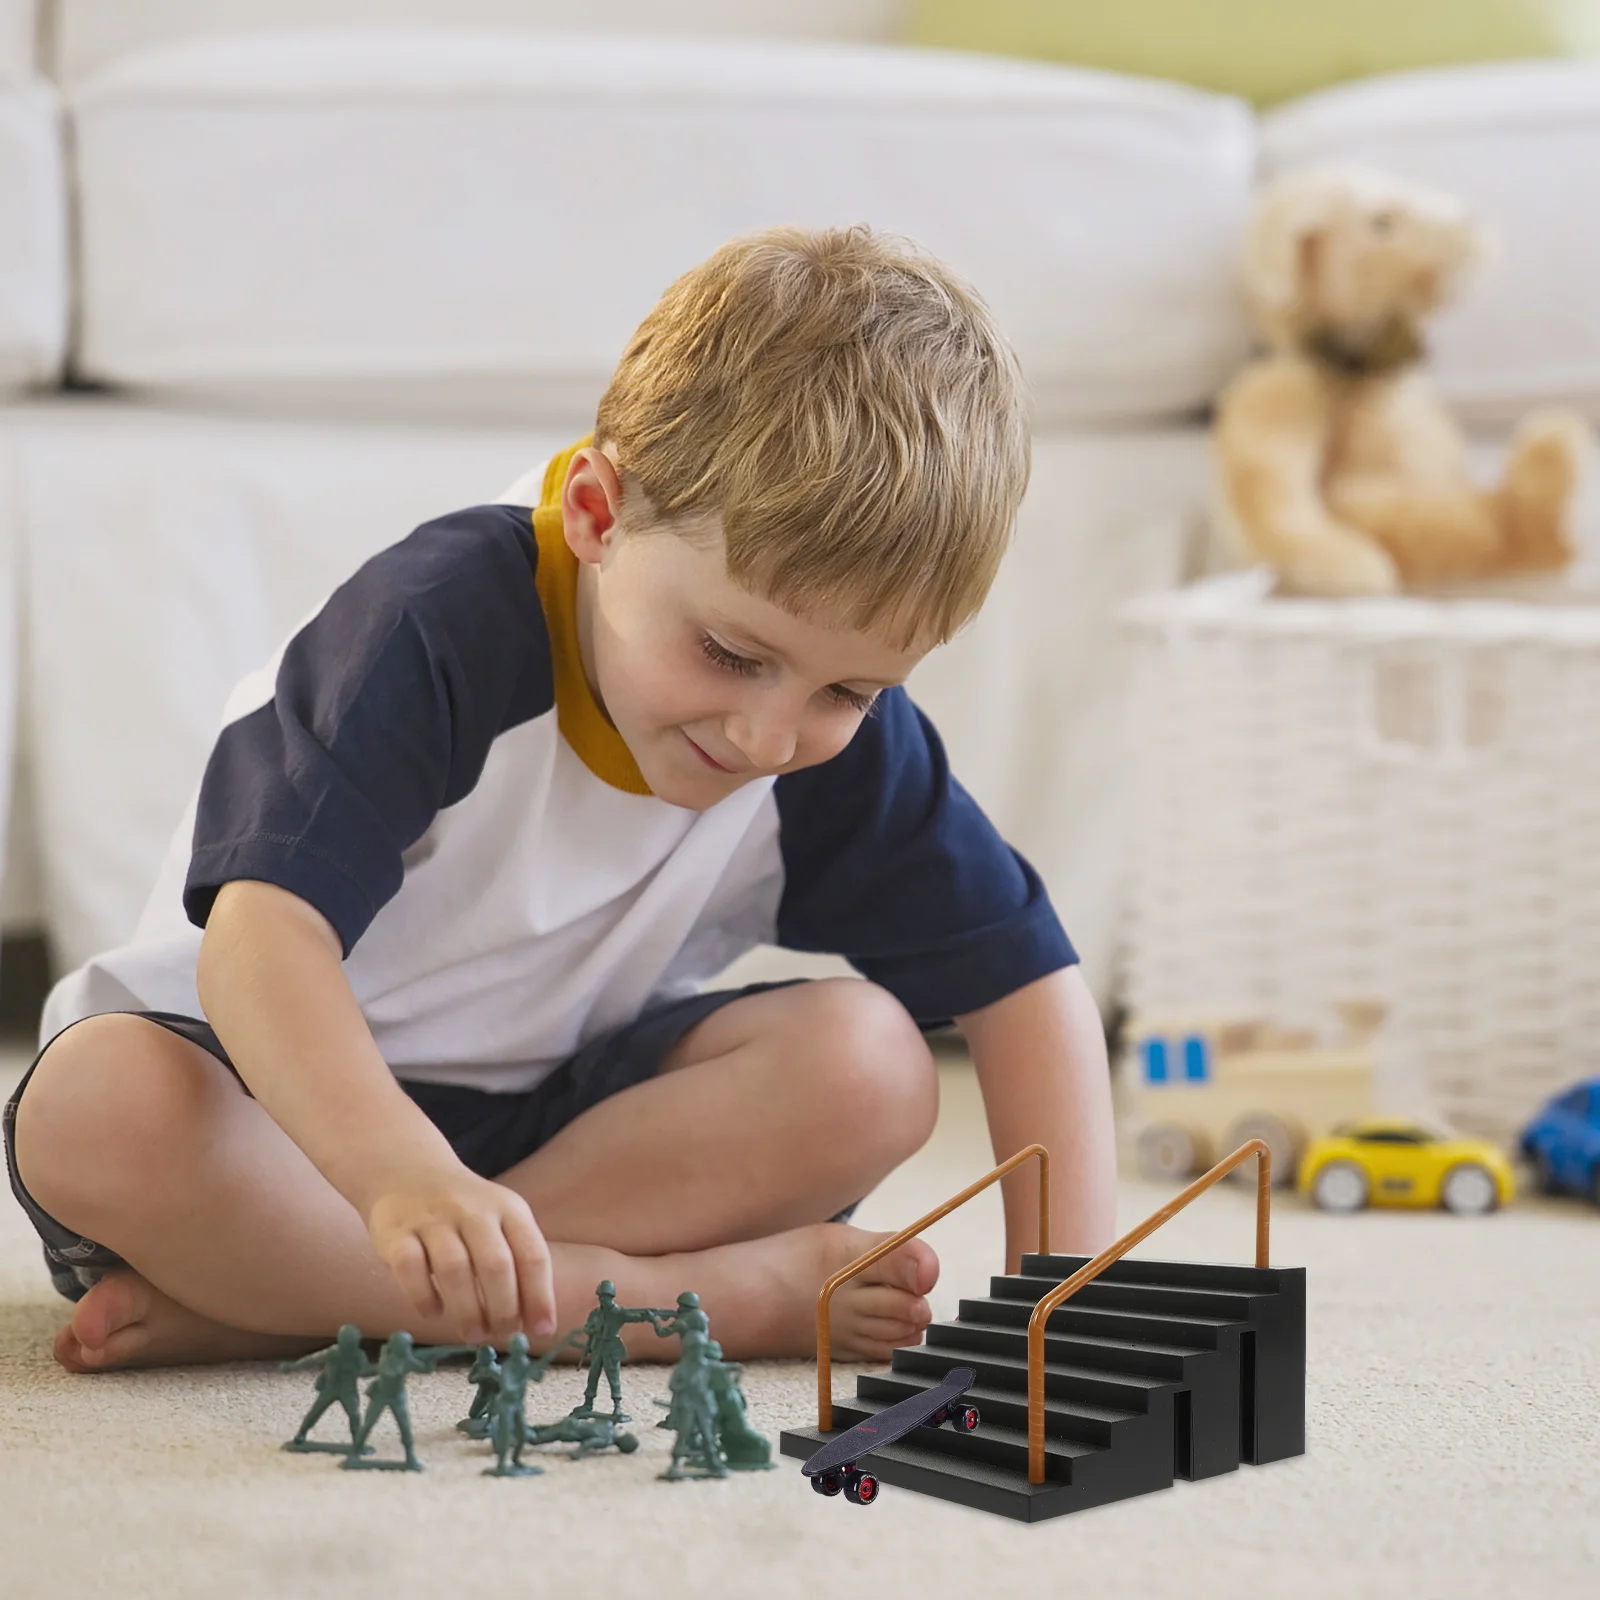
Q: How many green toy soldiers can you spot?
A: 9